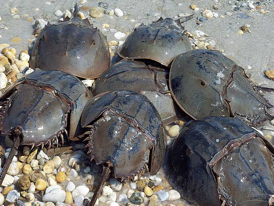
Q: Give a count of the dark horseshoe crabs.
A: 7